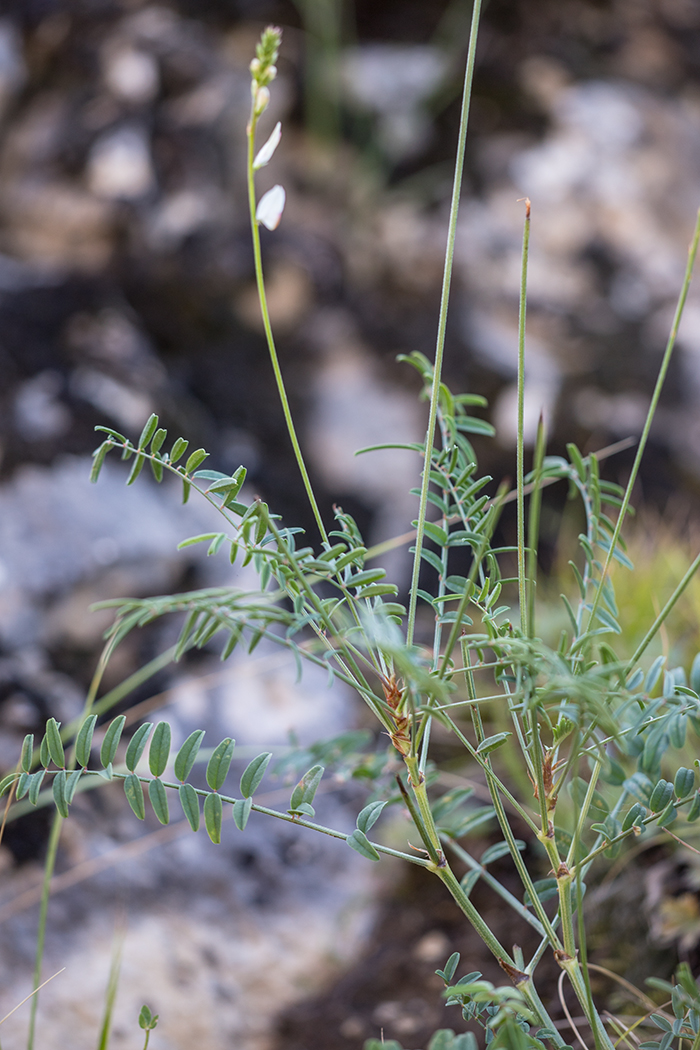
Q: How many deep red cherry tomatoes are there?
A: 0